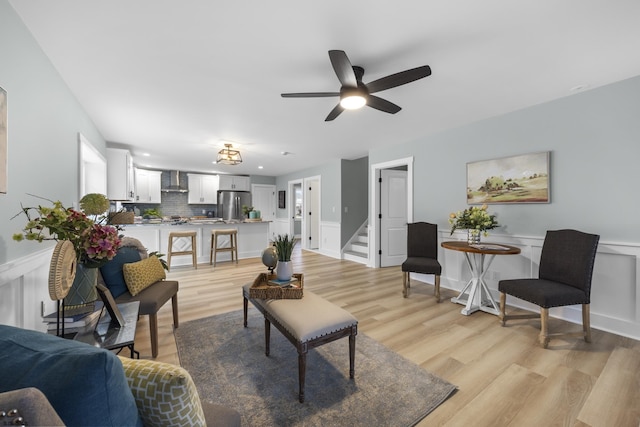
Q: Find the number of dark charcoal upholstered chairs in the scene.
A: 2